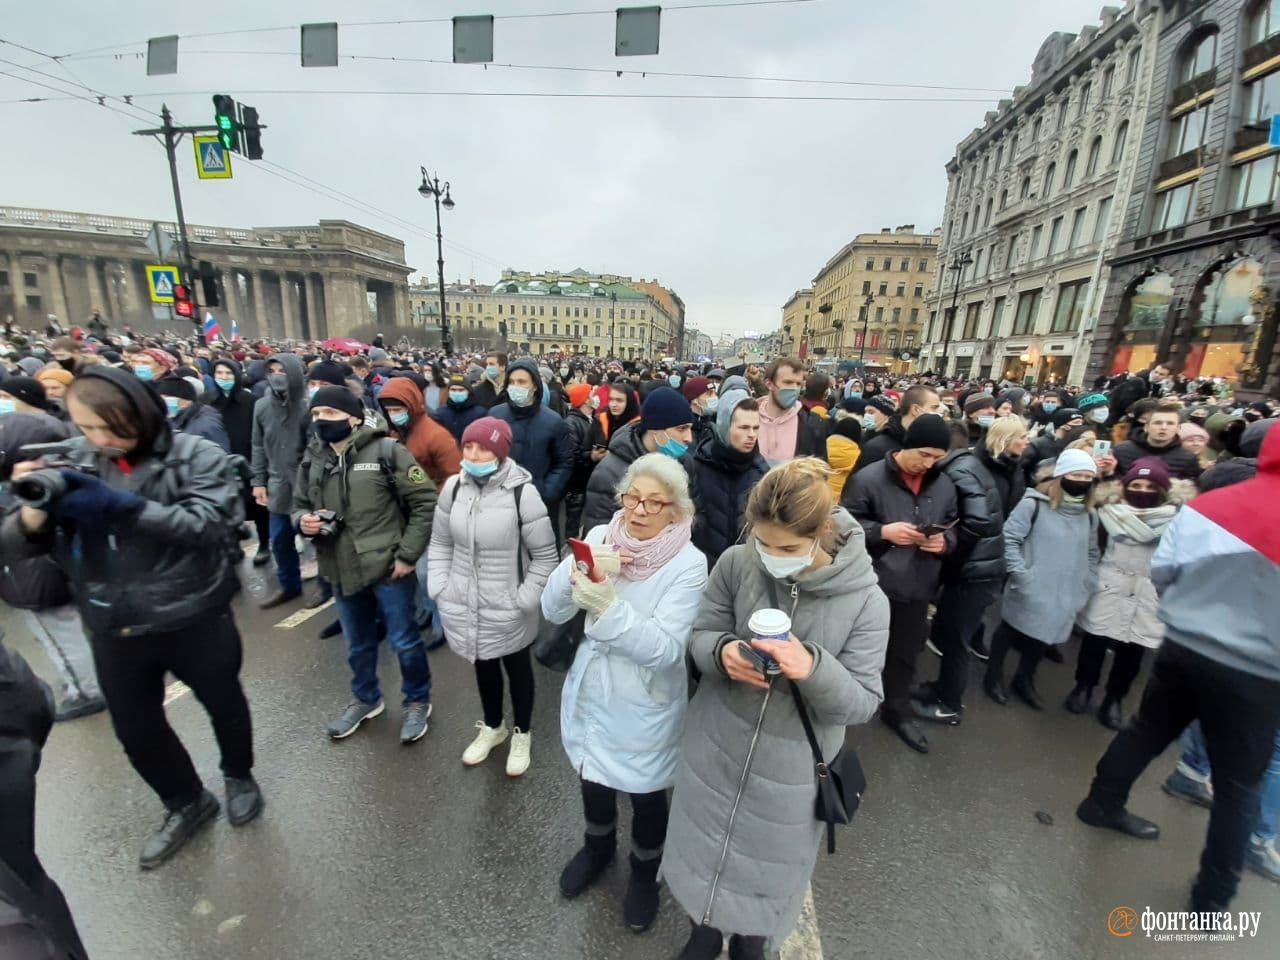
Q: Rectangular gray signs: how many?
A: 4